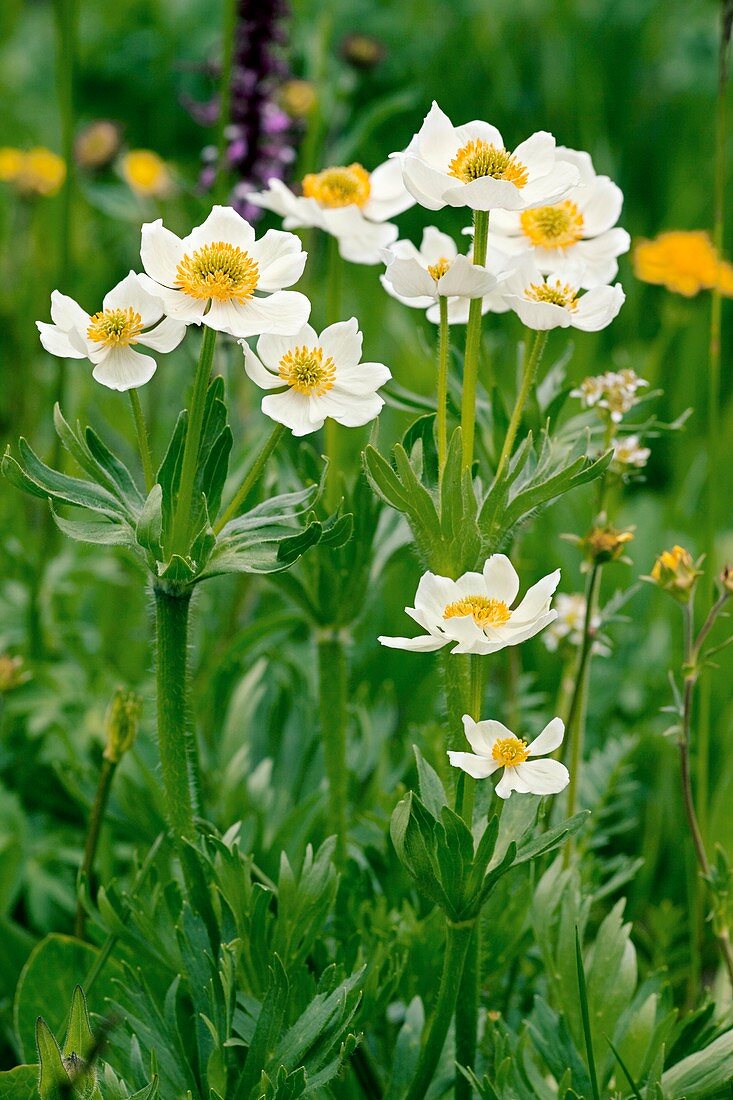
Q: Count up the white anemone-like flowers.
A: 10